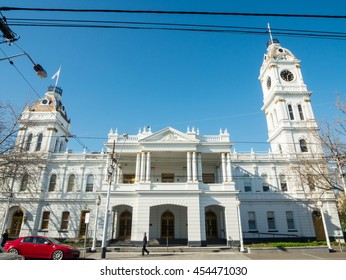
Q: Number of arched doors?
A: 5